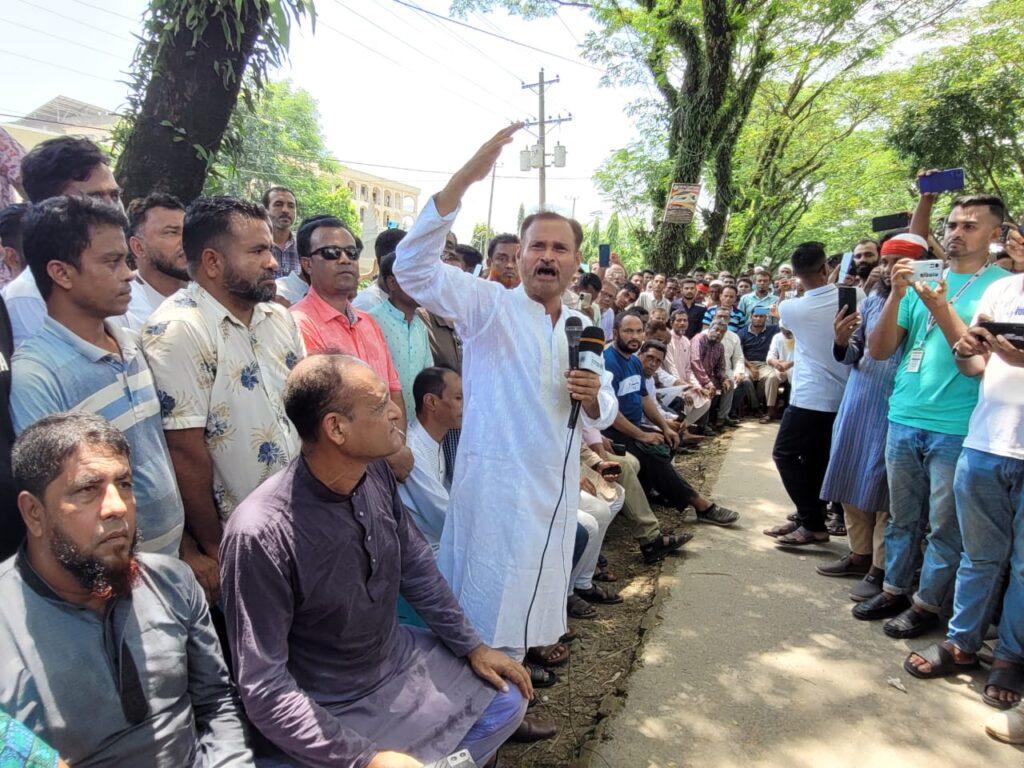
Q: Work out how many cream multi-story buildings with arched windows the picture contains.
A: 1